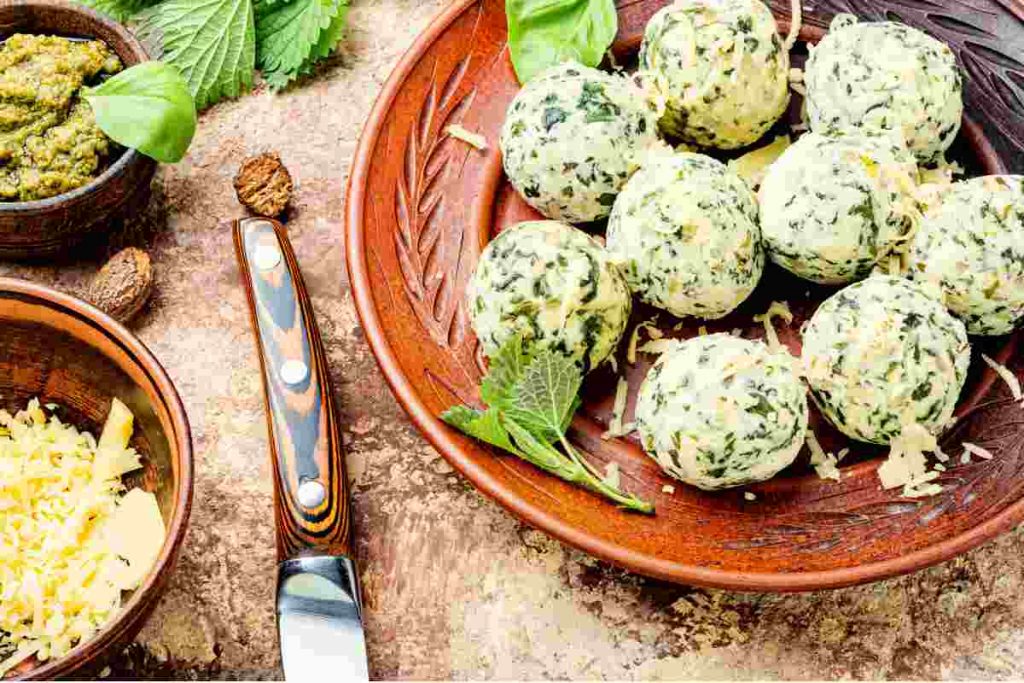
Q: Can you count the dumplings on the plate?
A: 9